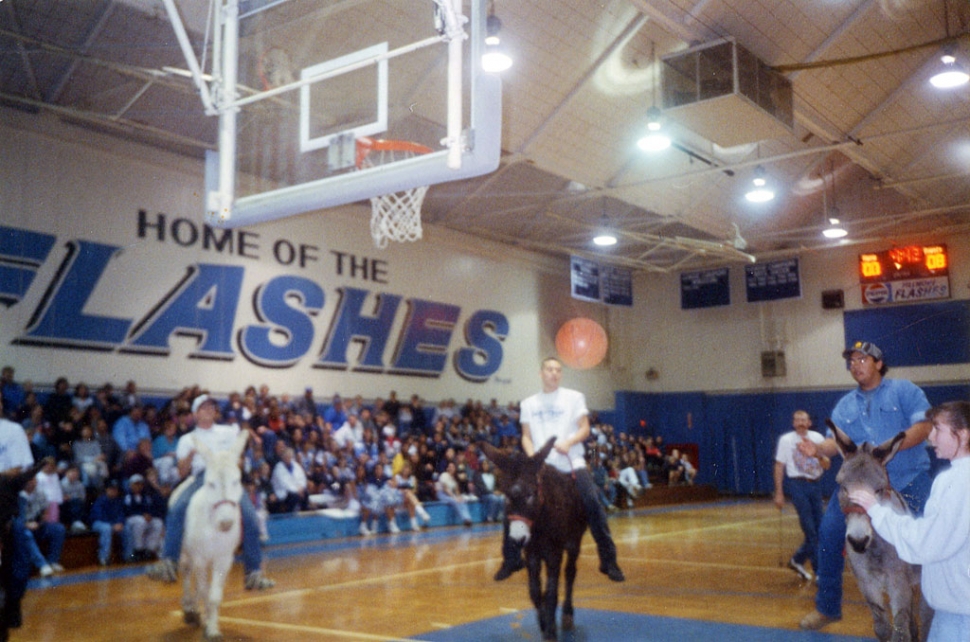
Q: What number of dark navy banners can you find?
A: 4